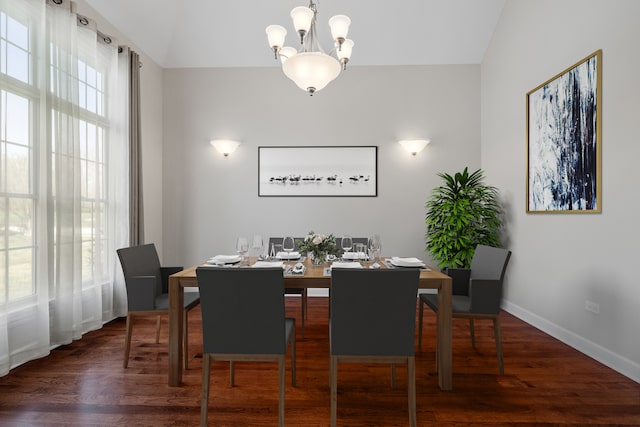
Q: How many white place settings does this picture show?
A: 6